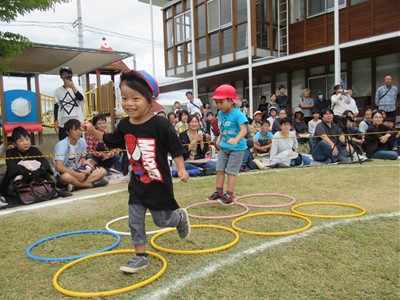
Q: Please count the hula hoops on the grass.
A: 8